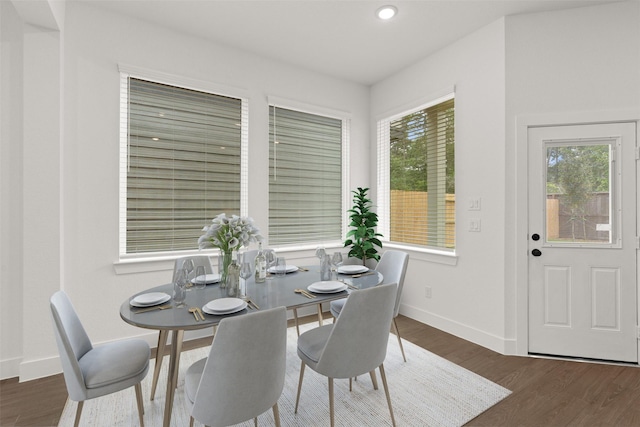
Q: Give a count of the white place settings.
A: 6